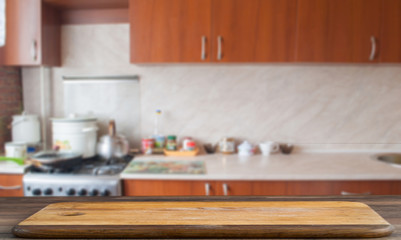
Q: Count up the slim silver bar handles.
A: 8